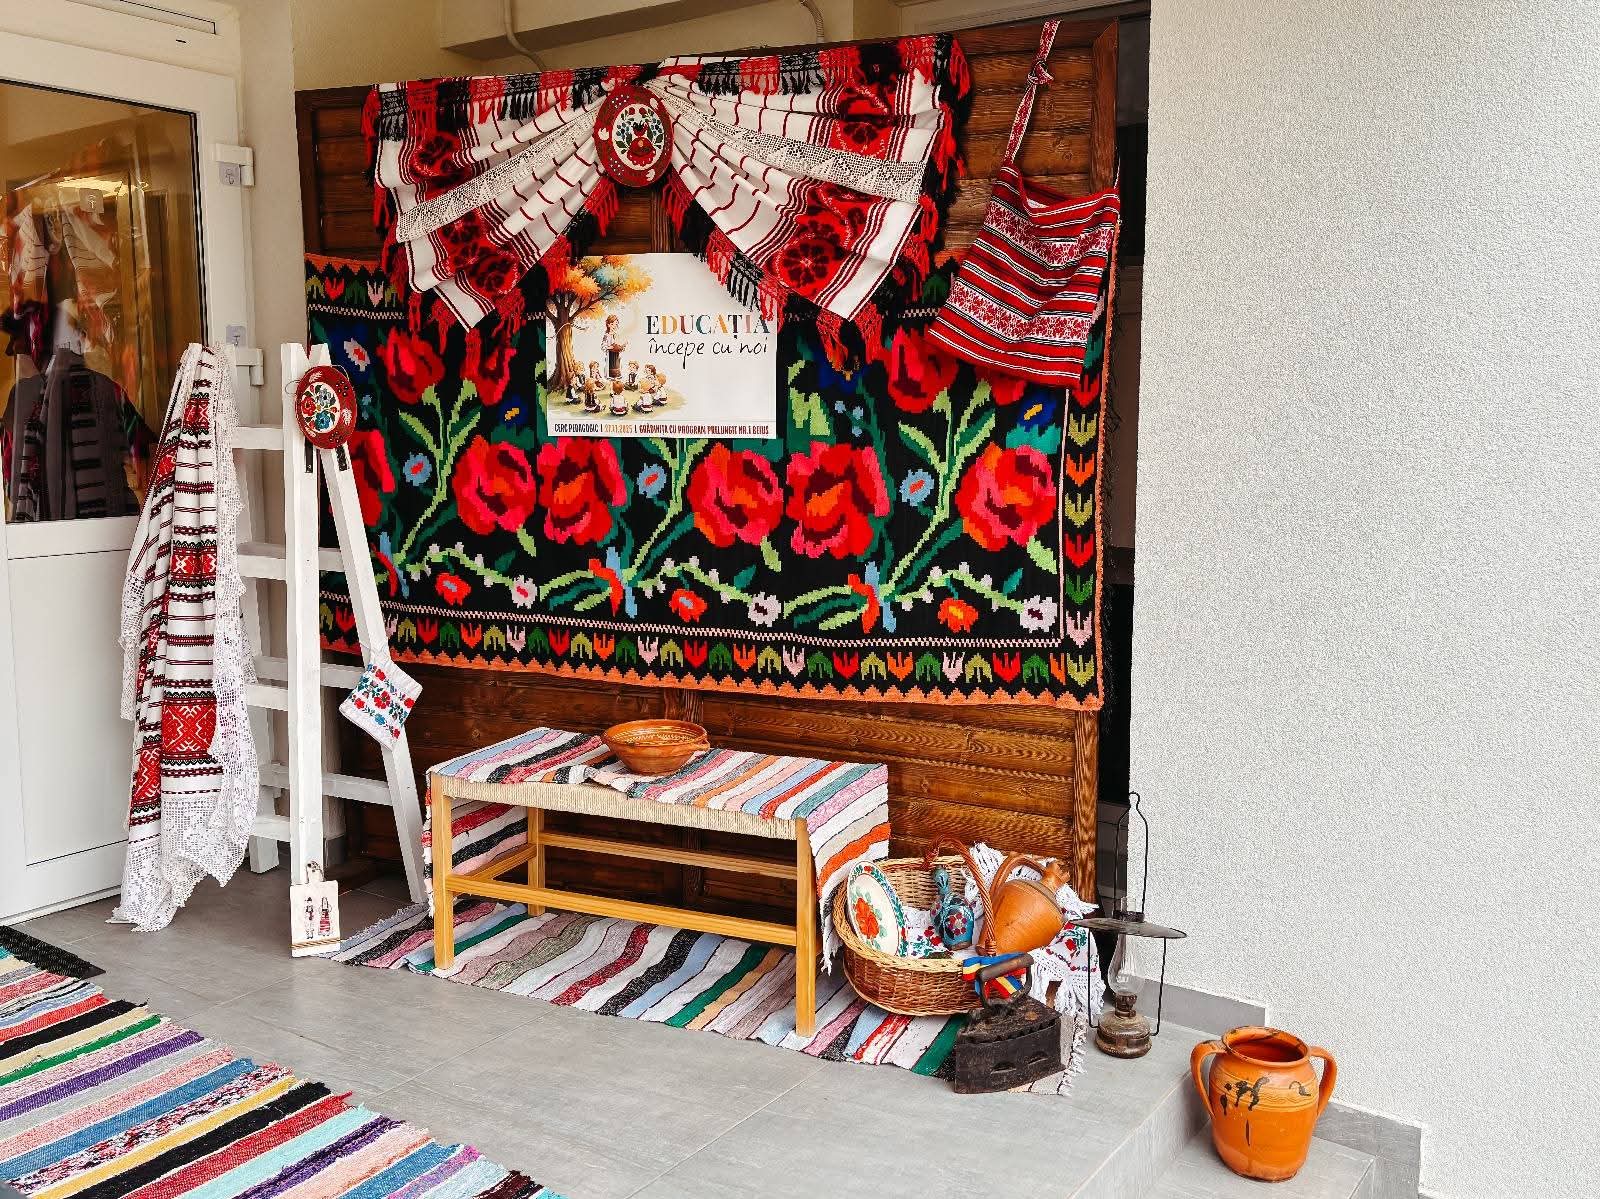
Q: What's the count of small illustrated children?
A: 9